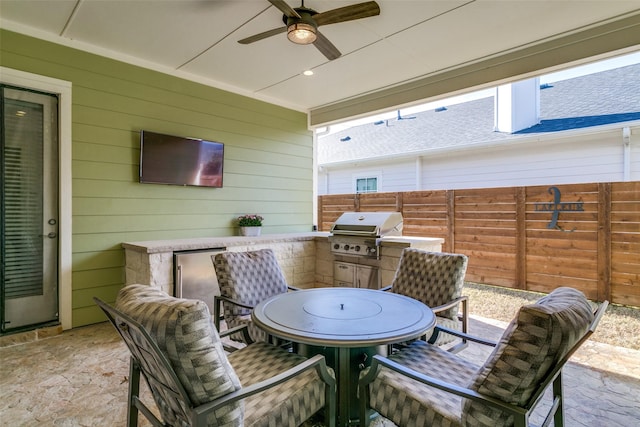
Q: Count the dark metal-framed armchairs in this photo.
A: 4